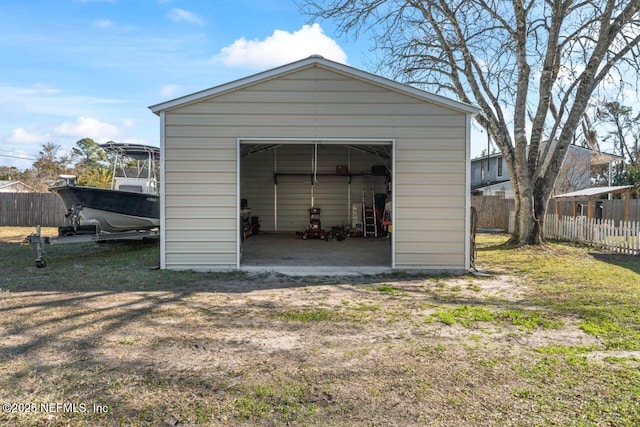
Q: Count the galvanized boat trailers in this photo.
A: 1